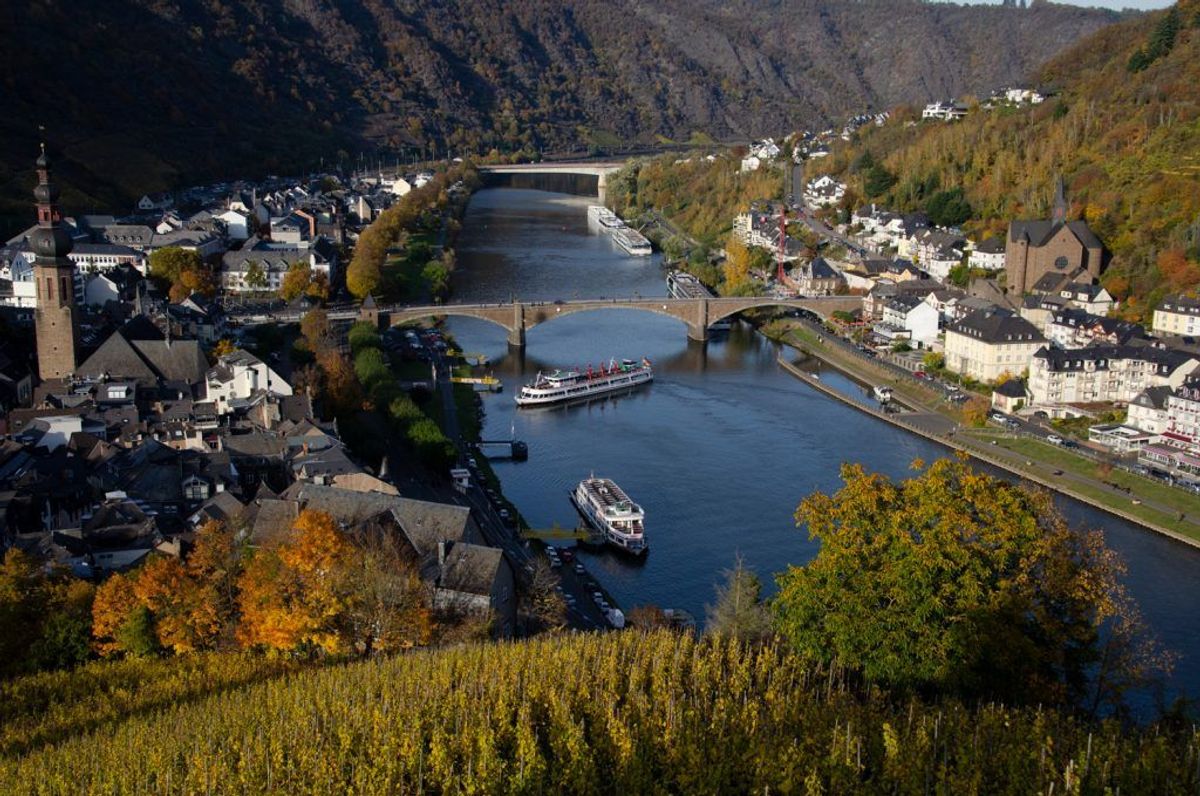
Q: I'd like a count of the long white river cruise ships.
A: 5